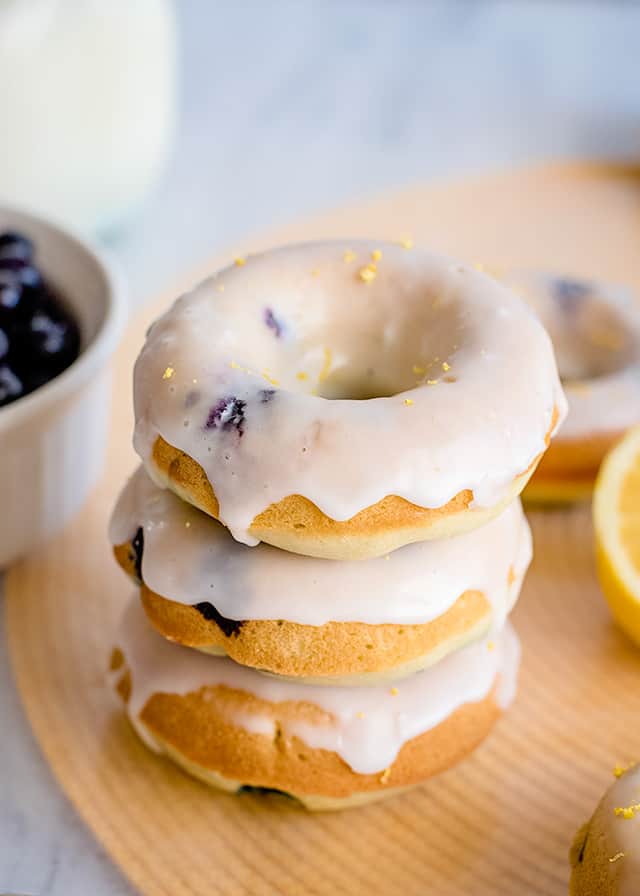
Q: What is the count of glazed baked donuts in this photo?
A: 5